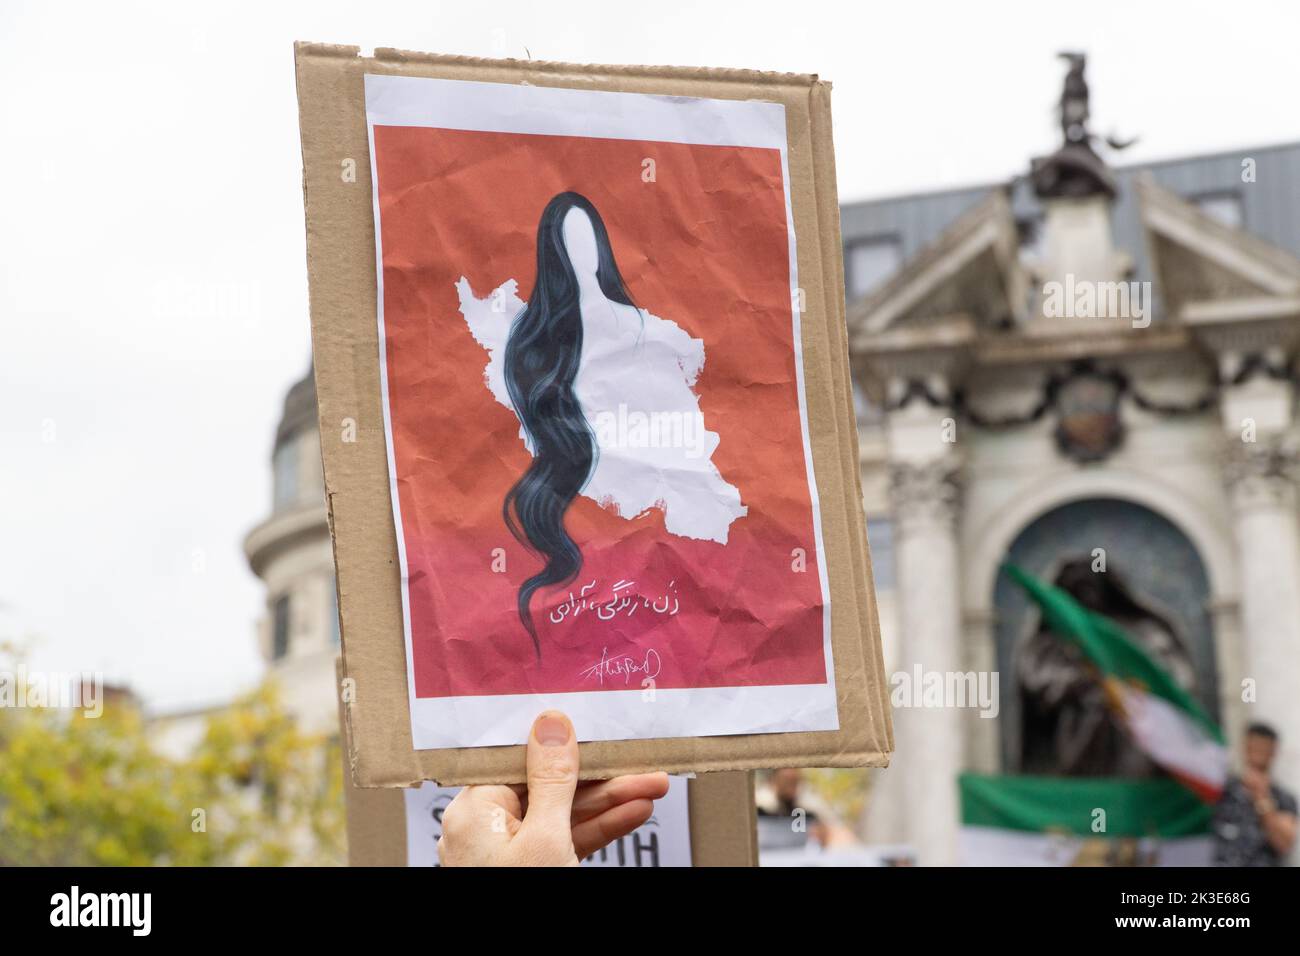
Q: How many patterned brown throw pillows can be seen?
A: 0